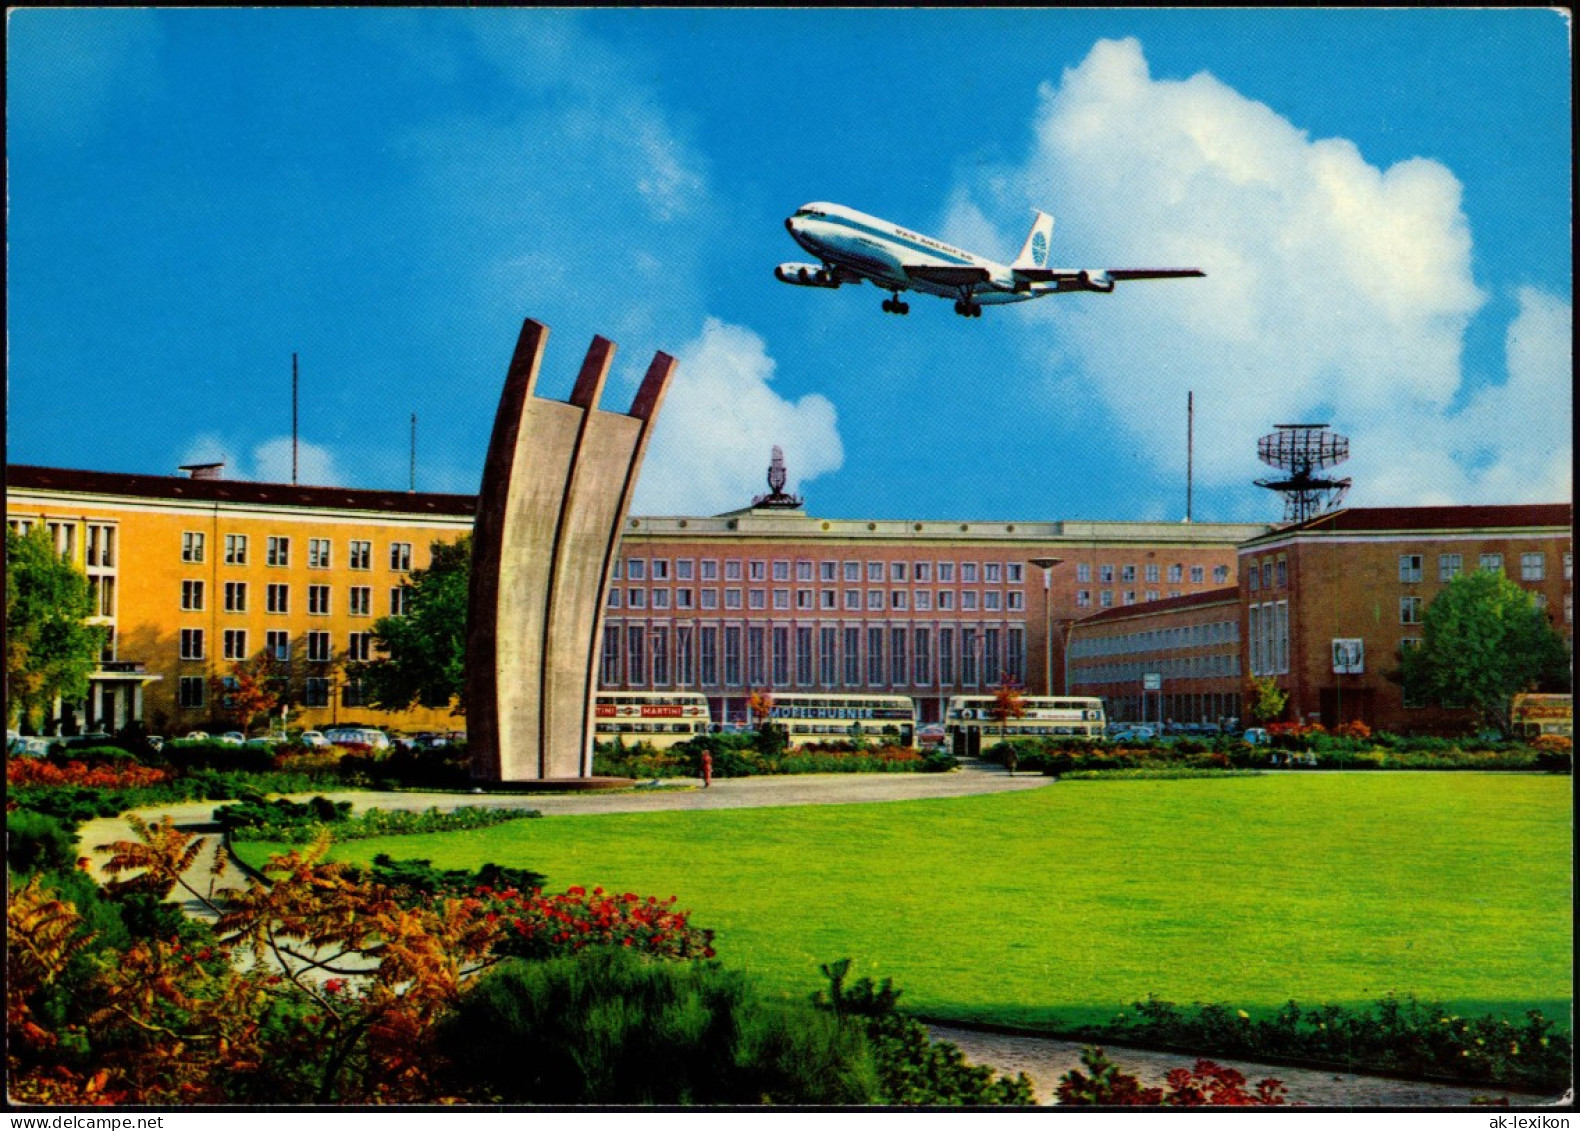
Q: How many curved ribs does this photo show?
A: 3